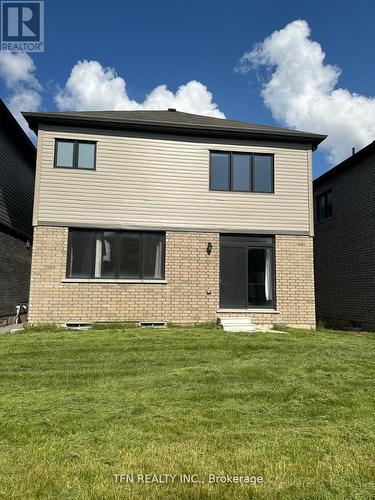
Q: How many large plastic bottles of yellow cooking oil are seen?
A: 0